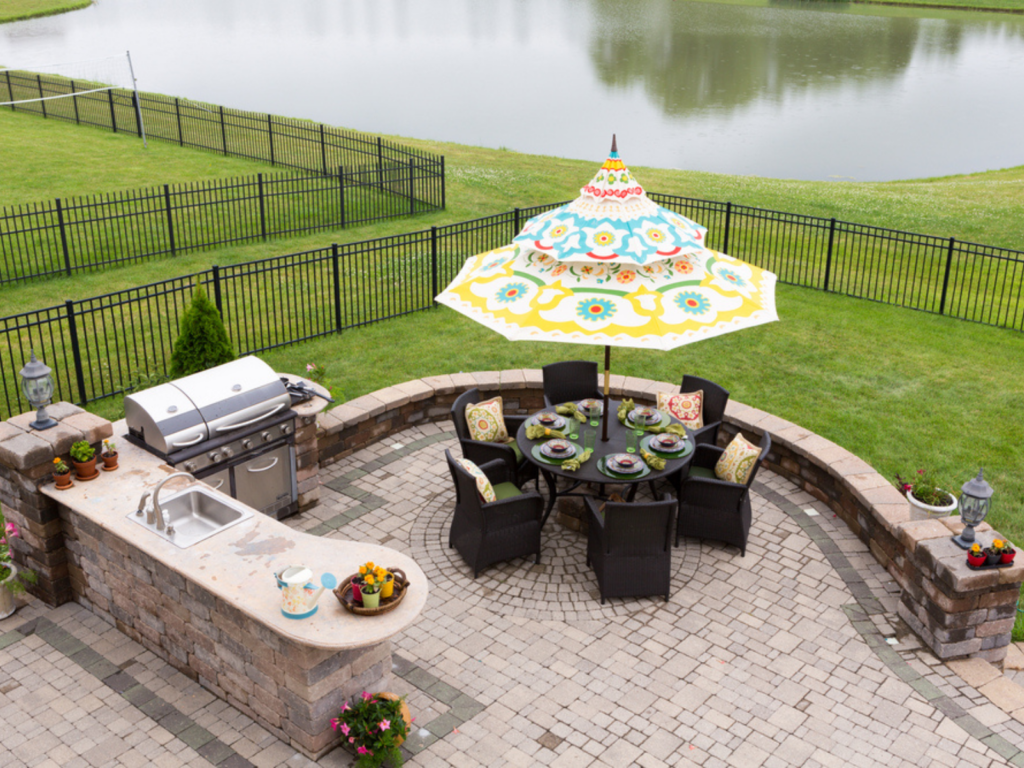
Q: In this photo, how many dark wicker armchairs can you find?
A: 6